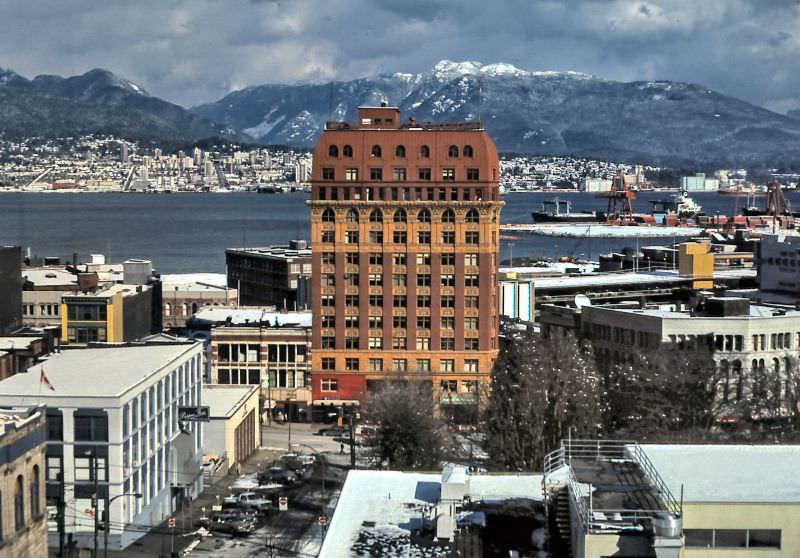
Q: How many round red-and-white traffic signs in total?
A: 3